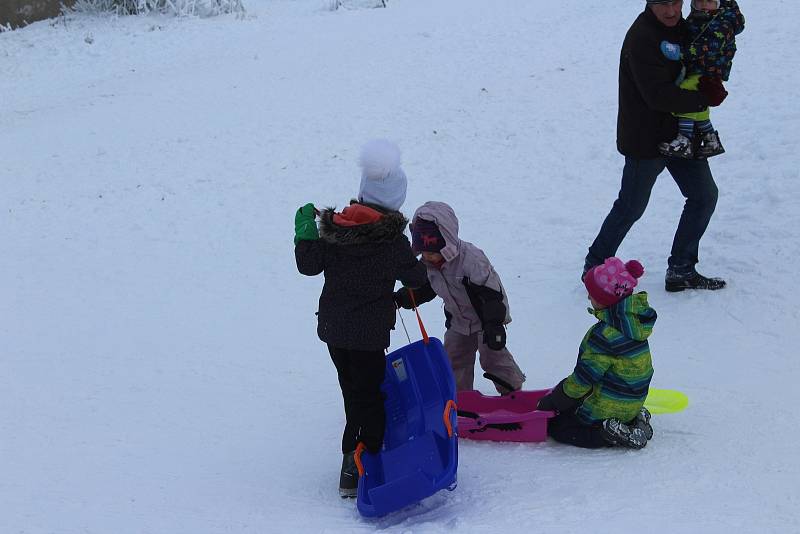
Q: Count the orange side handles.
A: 2